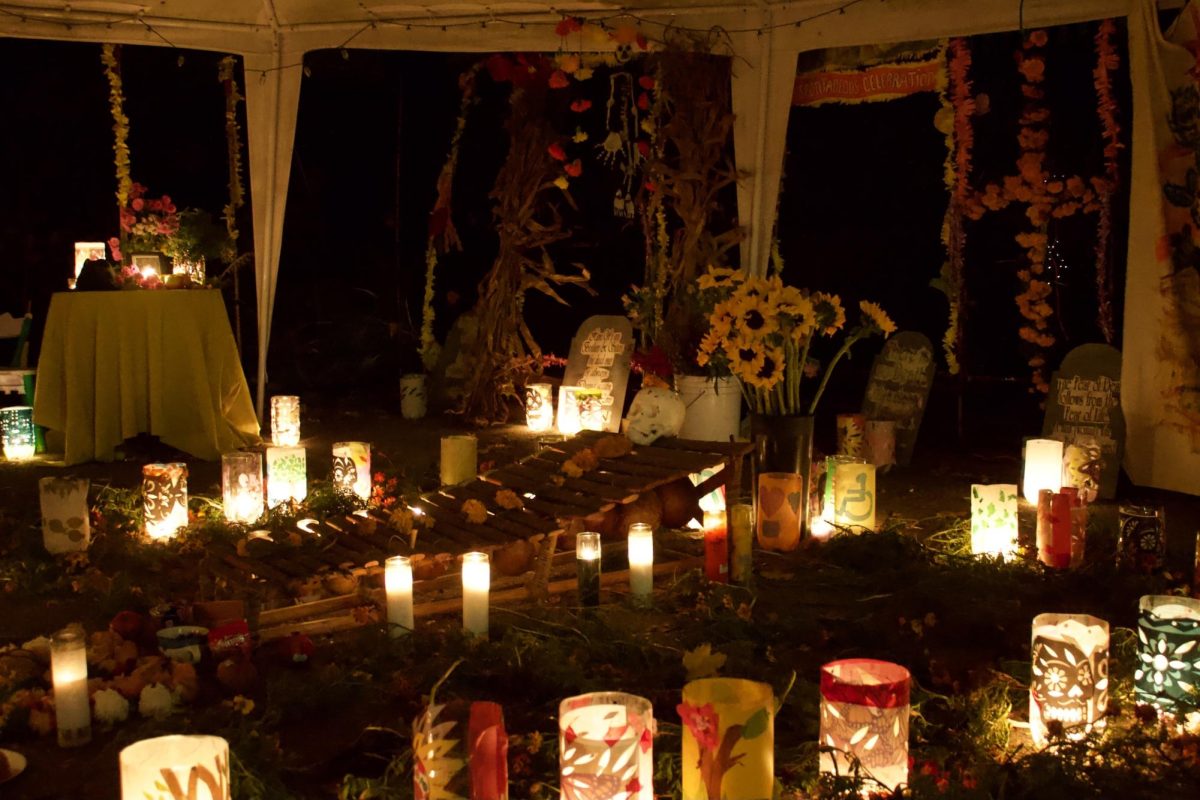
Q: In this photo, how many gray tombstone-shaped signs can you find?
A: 3